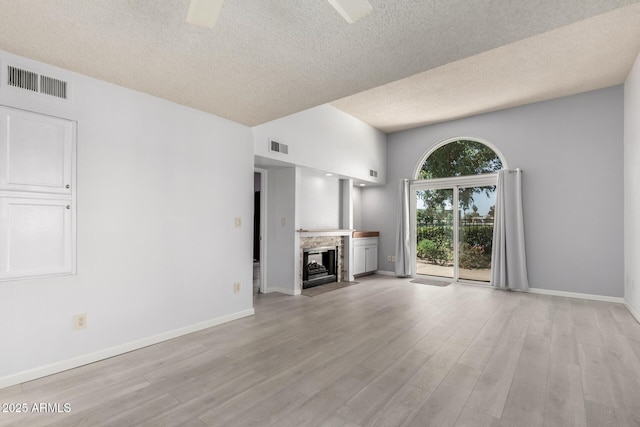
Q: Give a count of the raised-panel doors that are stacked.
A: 2